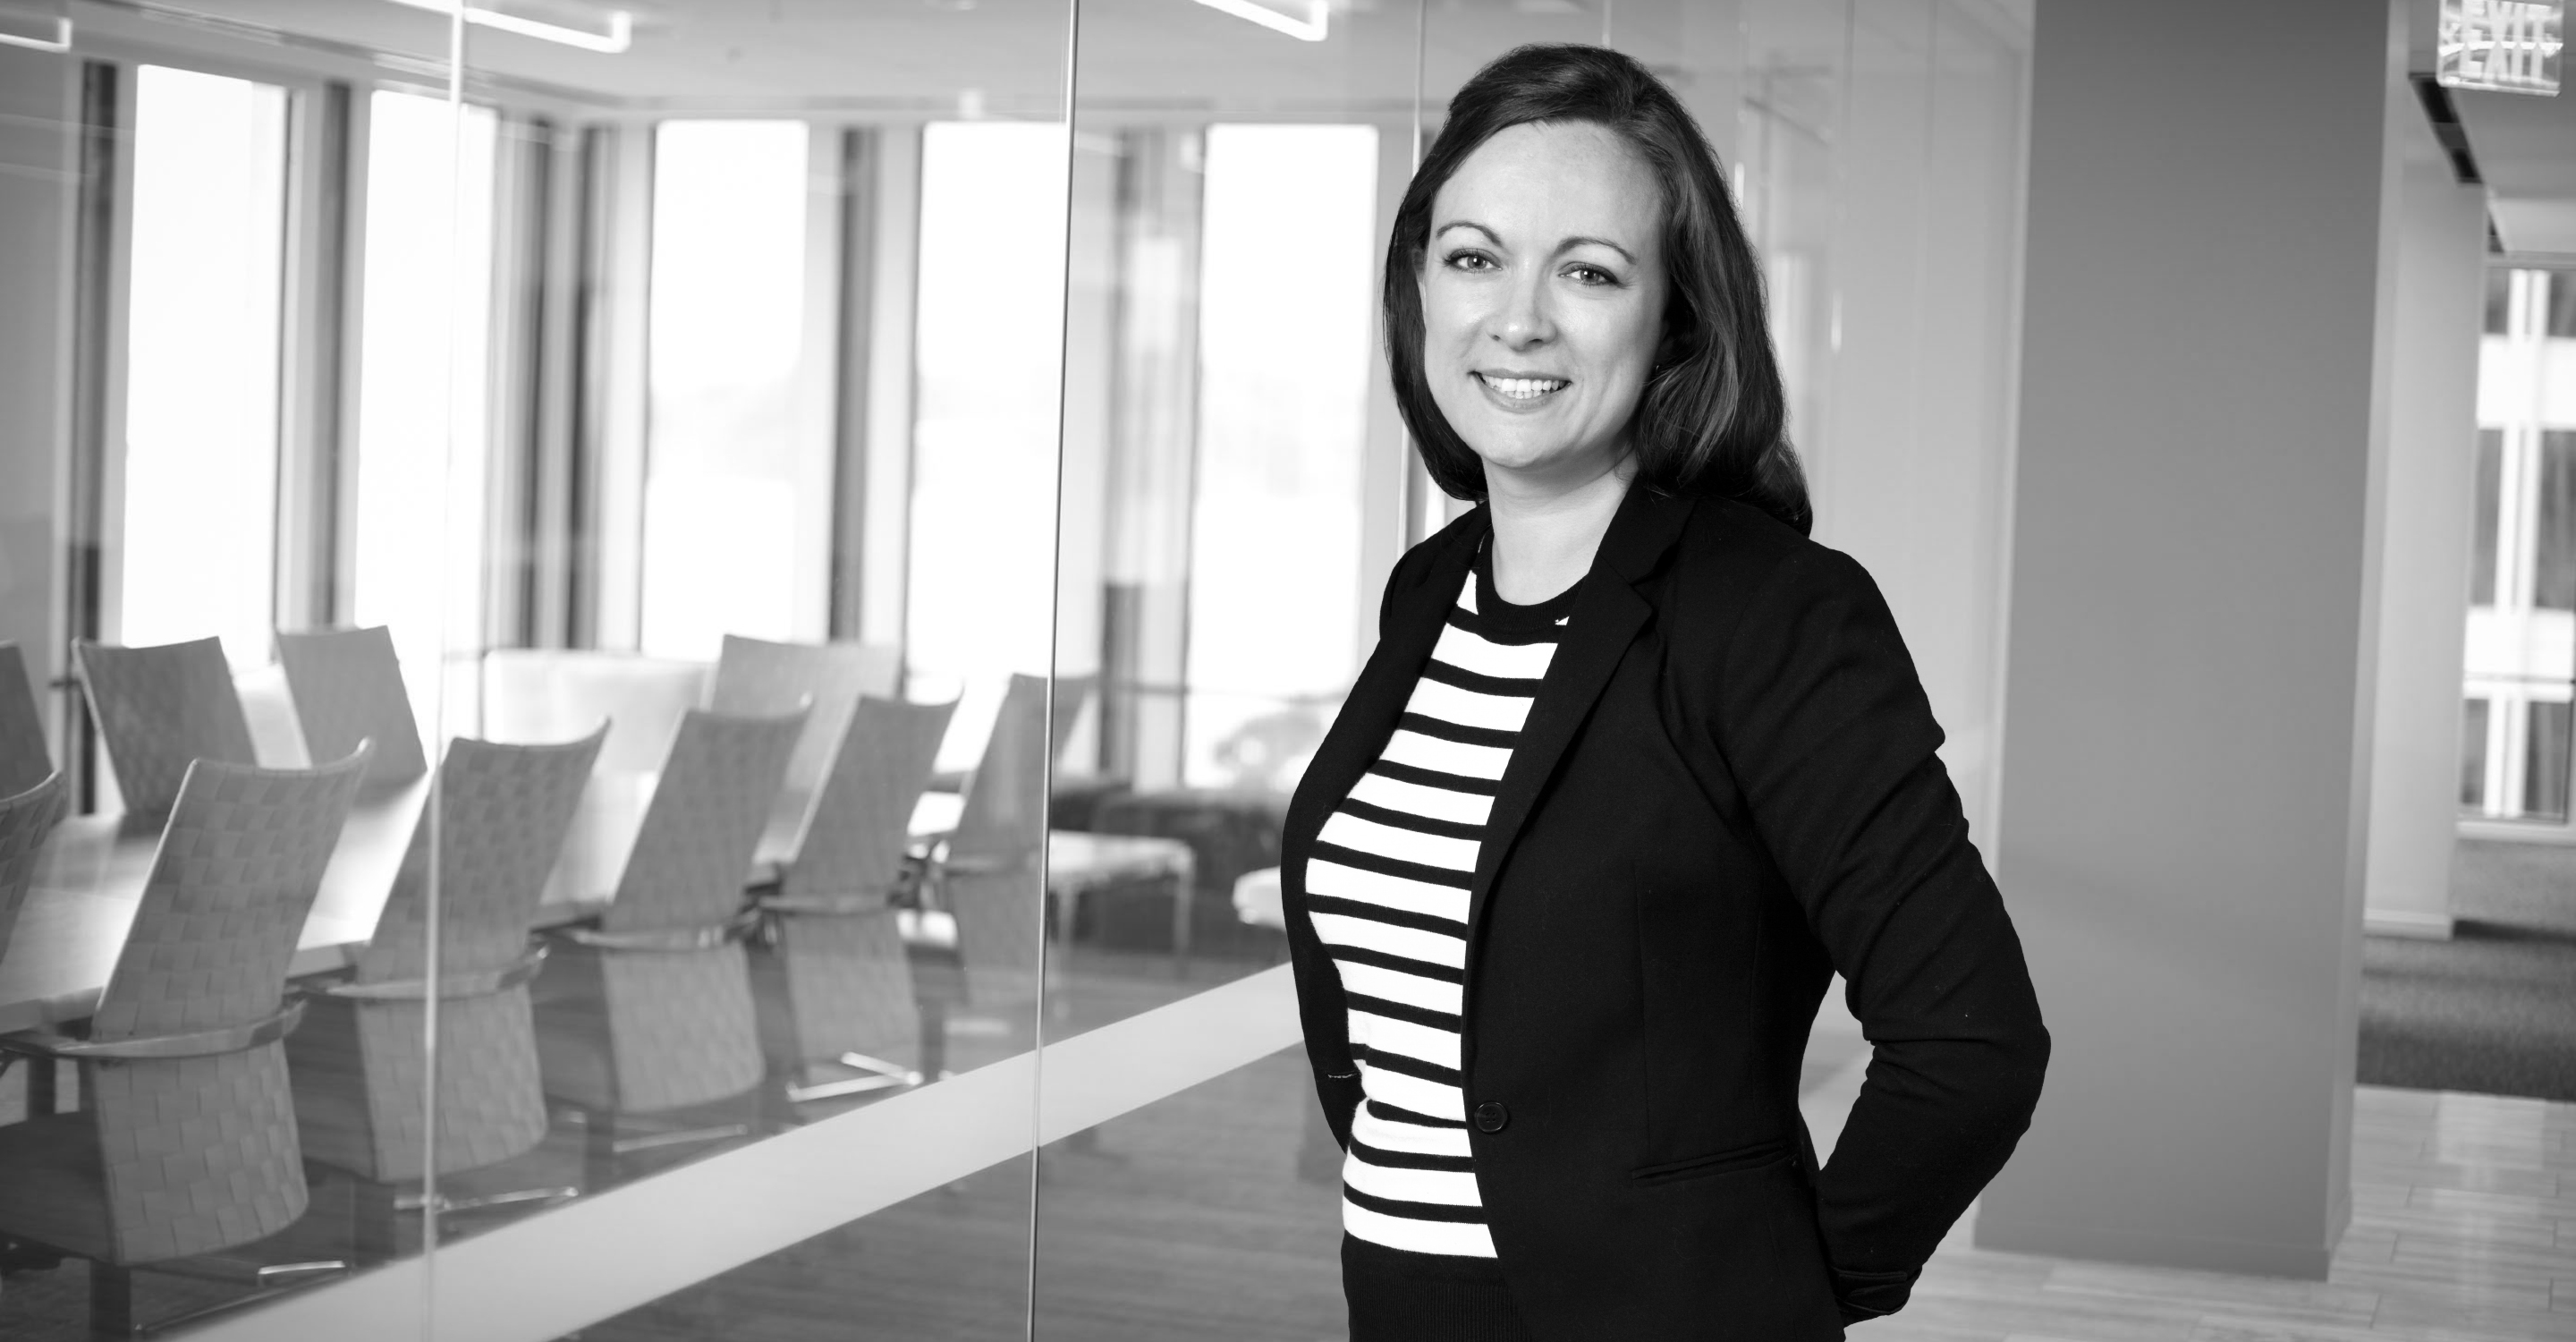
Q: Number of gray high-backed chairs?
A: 10